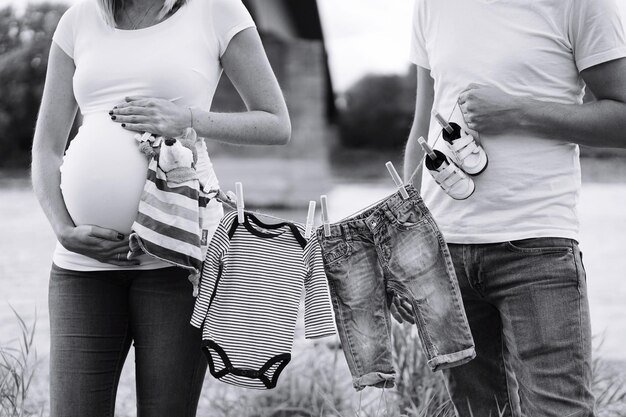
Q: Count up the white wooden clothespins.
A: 6